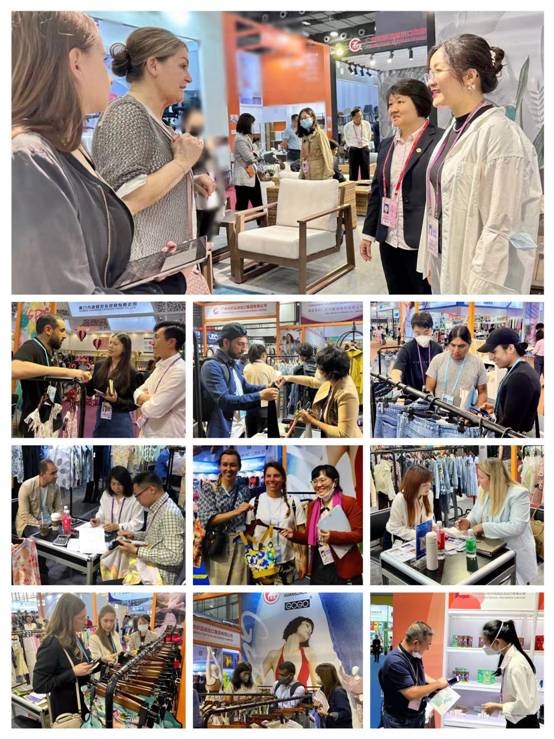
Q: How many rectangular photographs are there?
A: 10